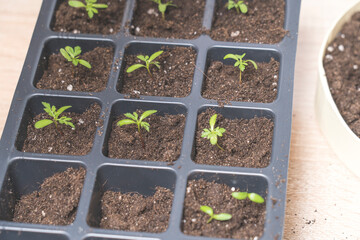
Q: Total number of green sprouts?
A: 11